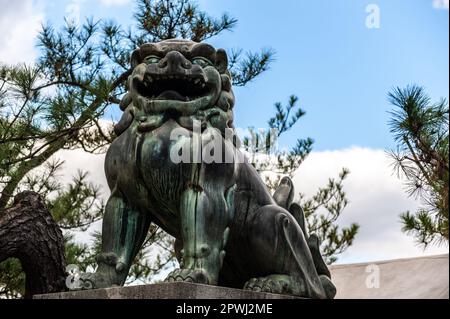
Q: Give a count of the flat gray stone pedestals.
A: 1